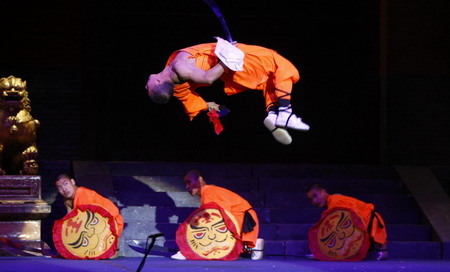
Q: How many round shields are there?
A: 3